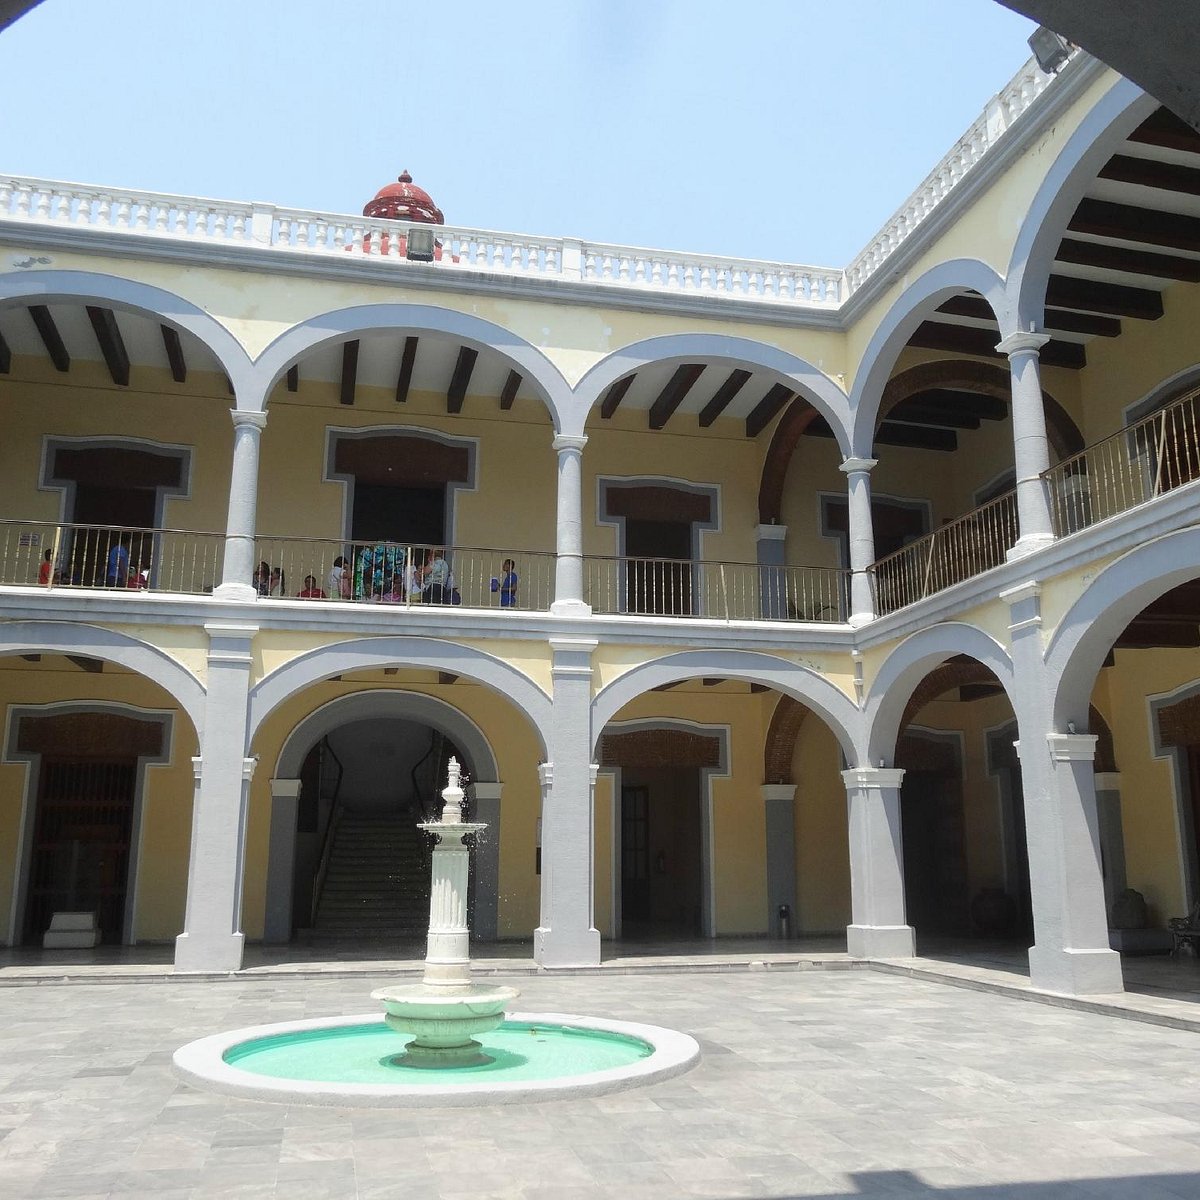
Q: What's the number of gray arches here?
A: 11